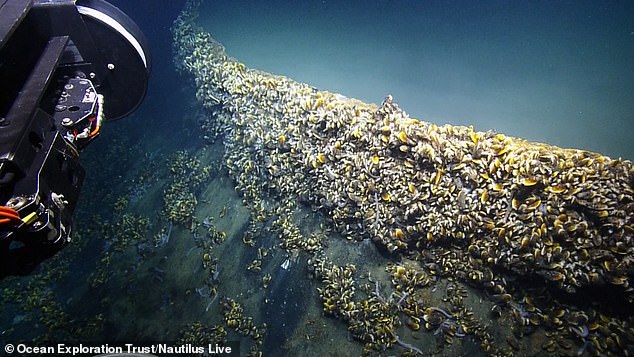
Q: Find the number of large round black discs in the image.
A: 1